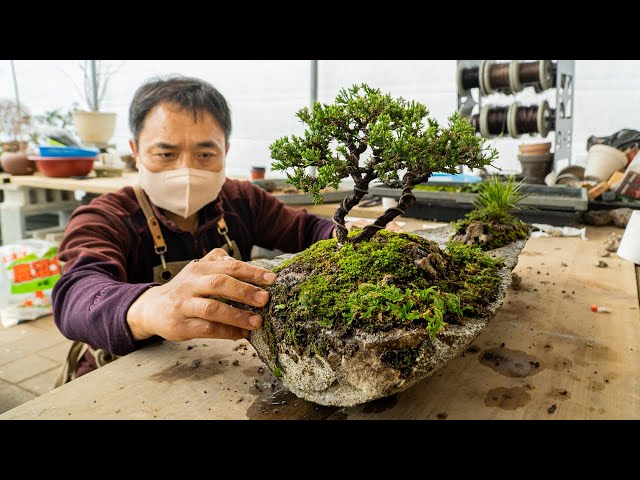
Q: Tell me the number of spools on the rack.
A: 6